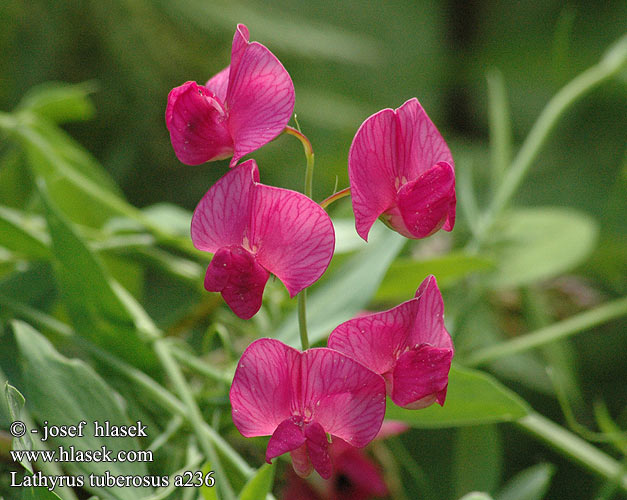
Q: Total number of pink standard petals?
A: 5